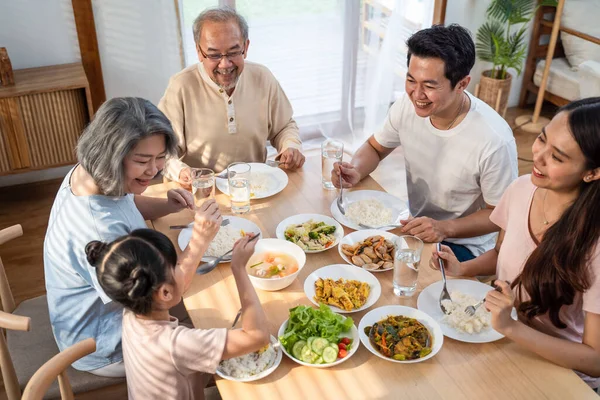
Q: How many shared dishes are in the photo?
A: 6